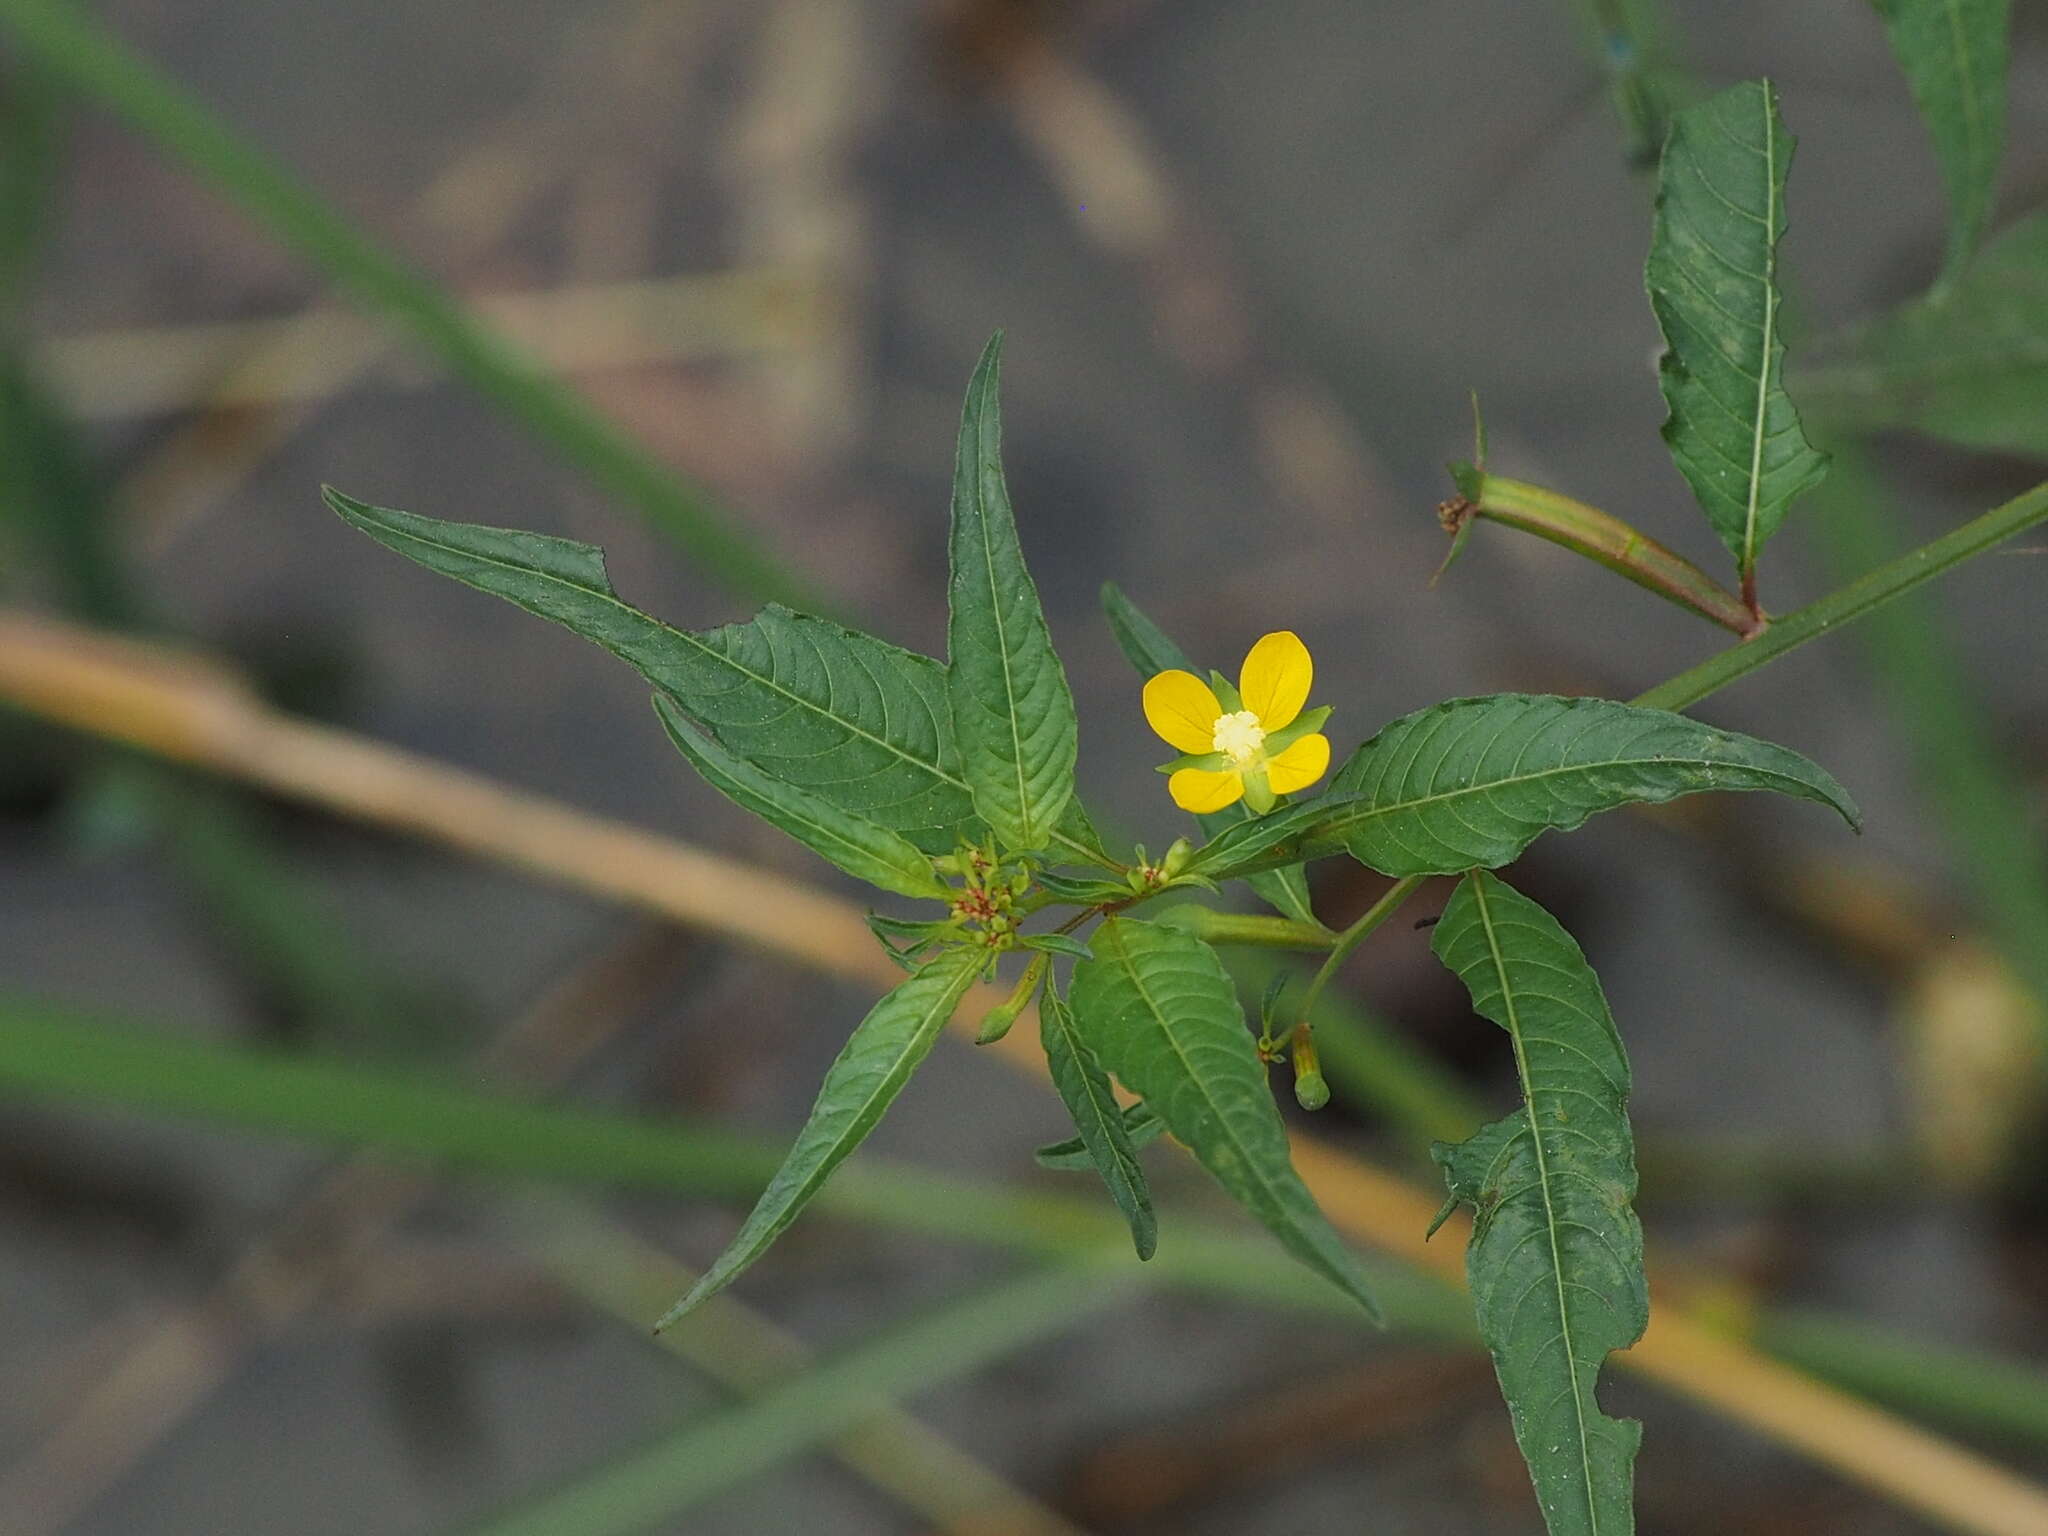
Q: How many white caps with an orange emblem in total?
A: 0